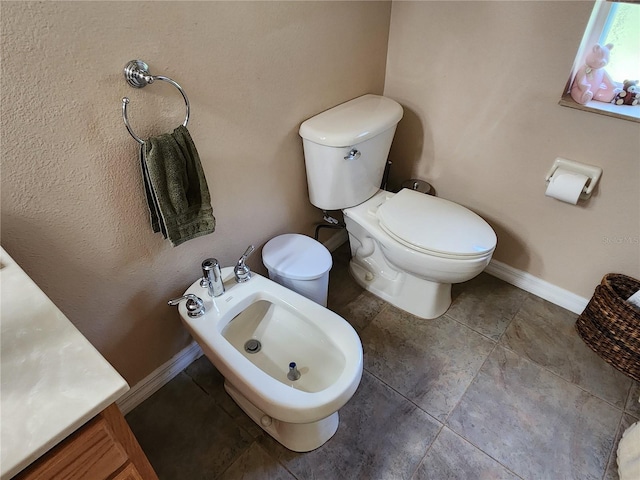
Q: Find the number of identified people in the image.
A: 0